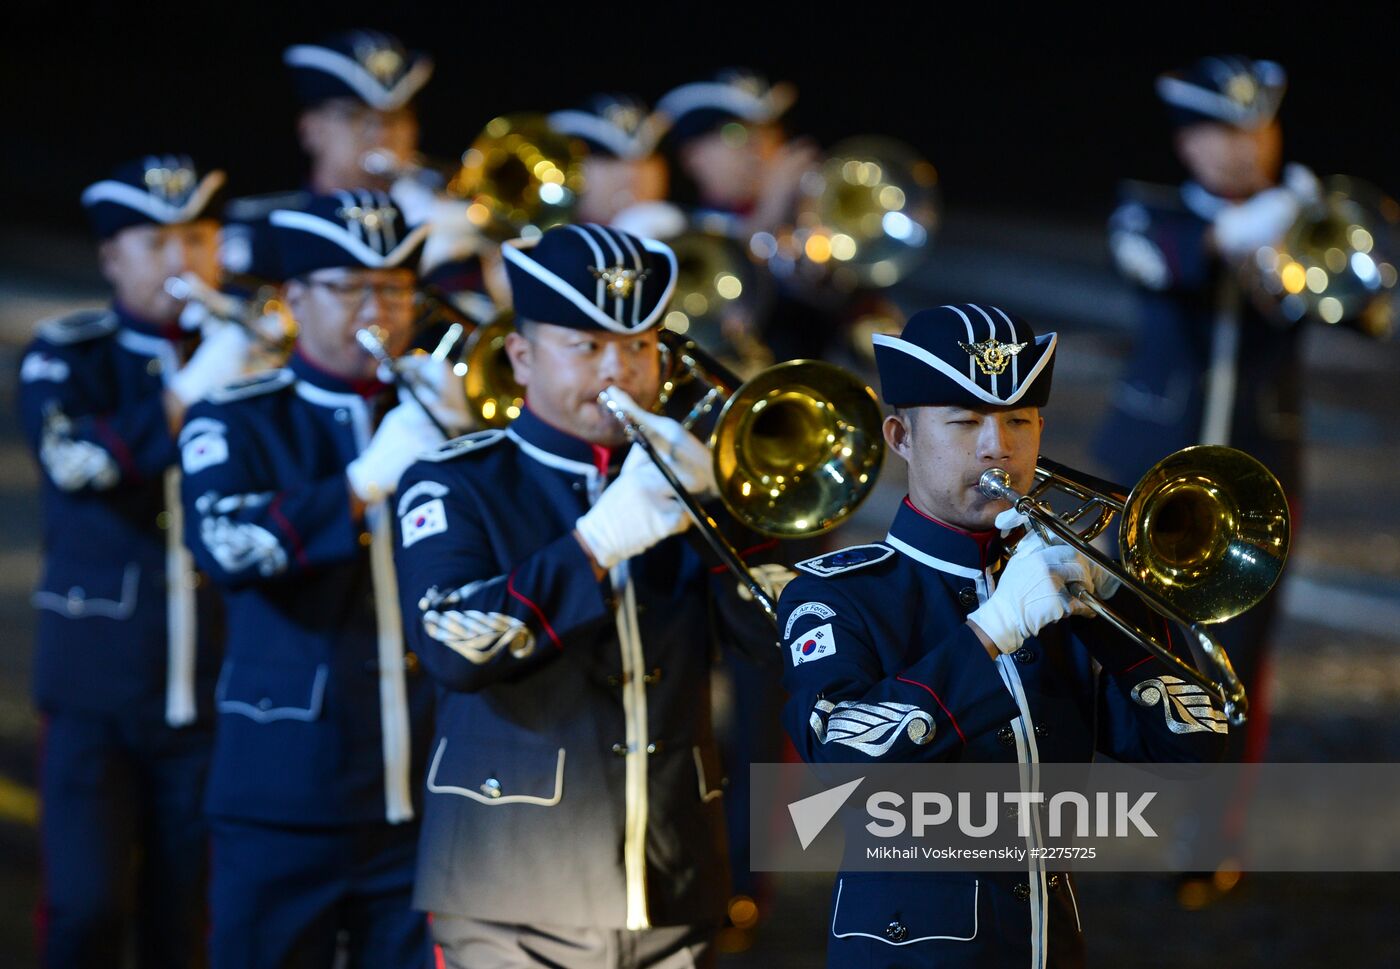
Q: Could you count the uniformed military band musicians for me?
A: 8